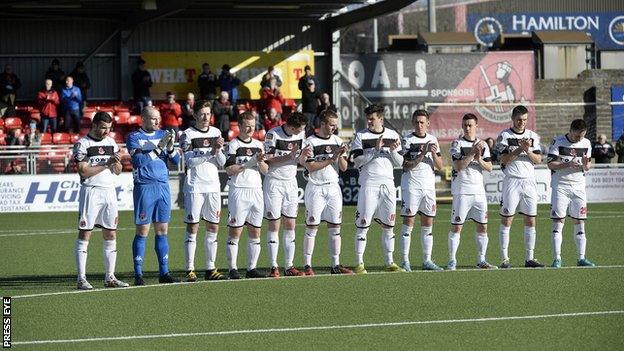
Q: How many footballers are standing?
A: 11